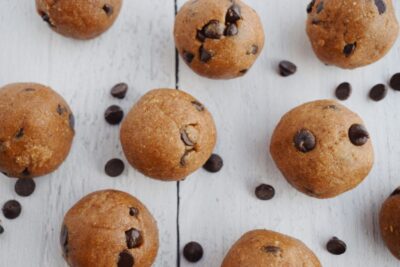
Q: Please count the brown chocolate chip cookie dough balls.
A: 9